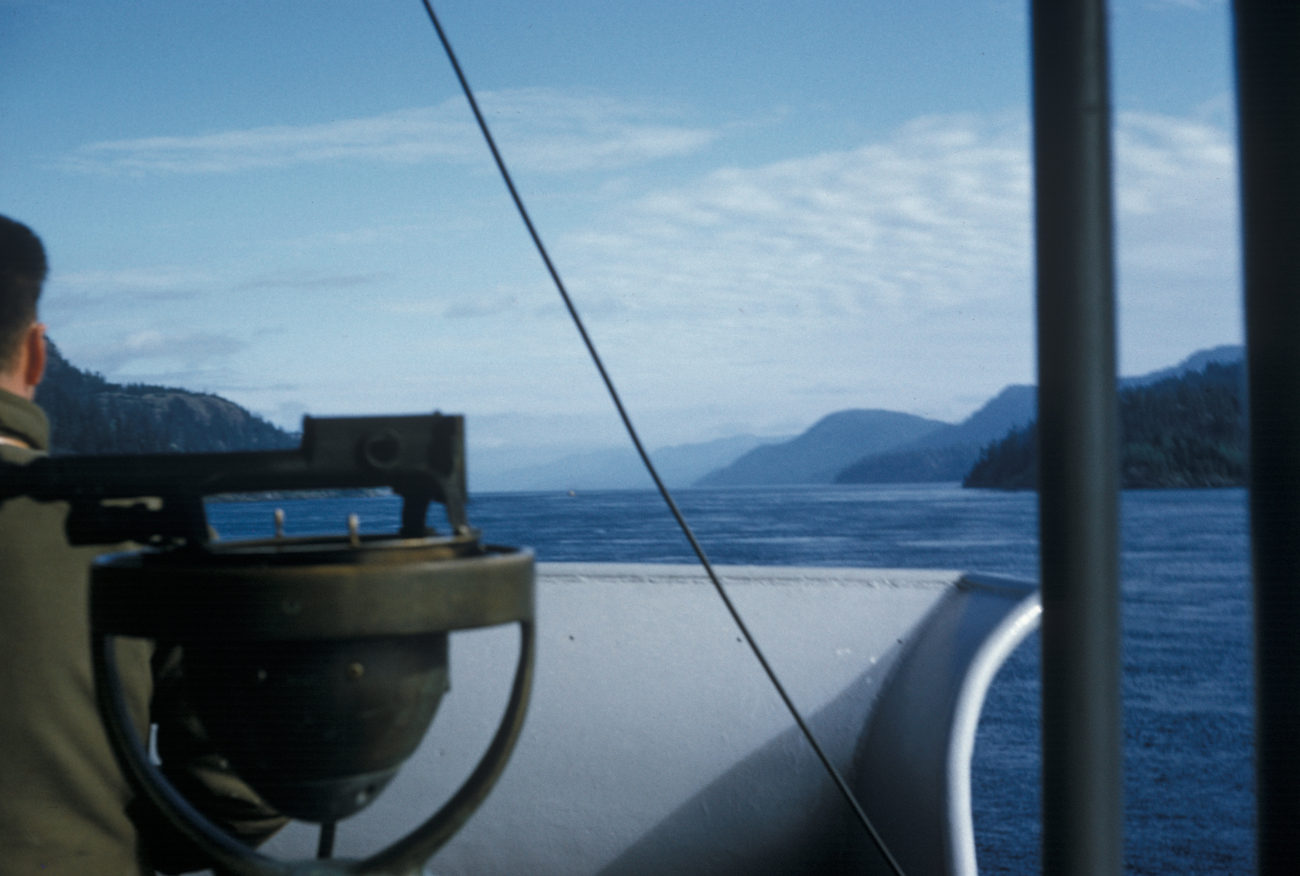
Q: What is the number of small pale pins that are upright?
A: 2